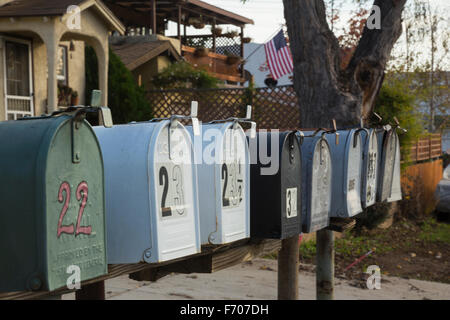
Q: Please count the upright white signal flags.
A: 2